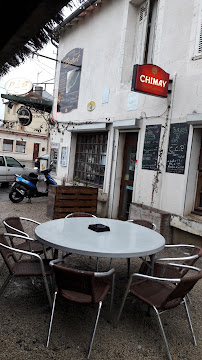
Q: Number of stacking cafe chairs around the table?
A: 7